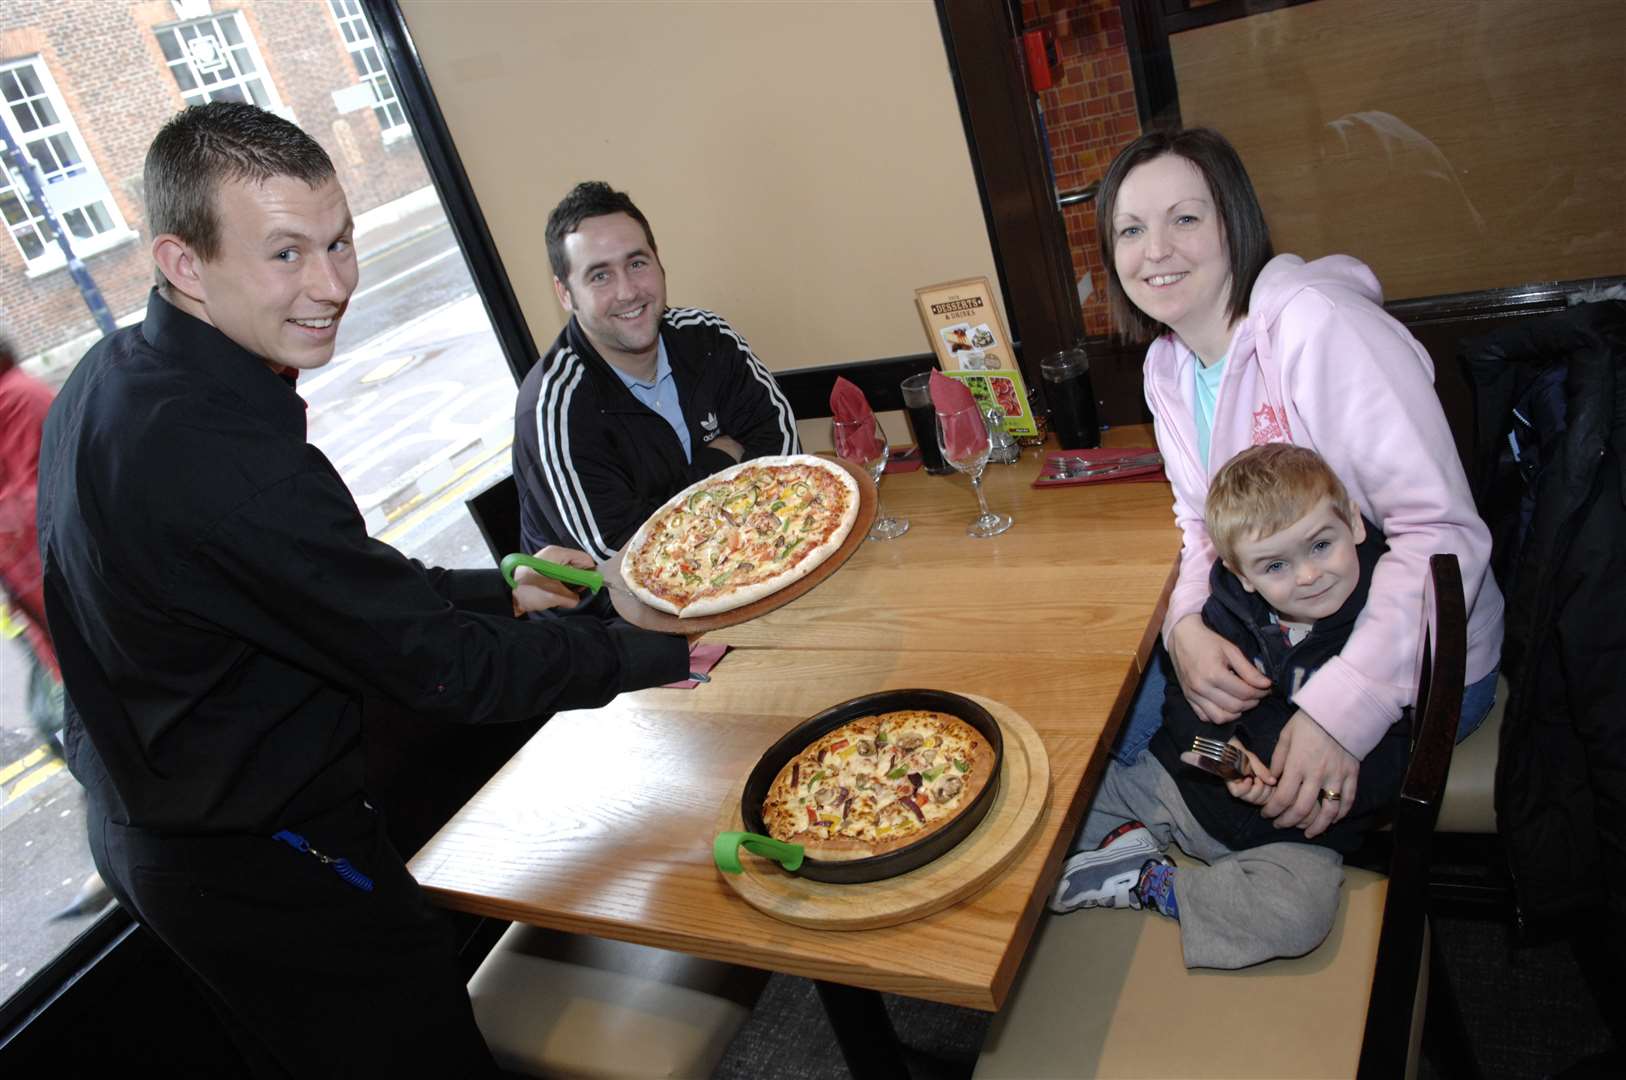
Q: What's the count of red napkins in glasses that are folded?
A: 2